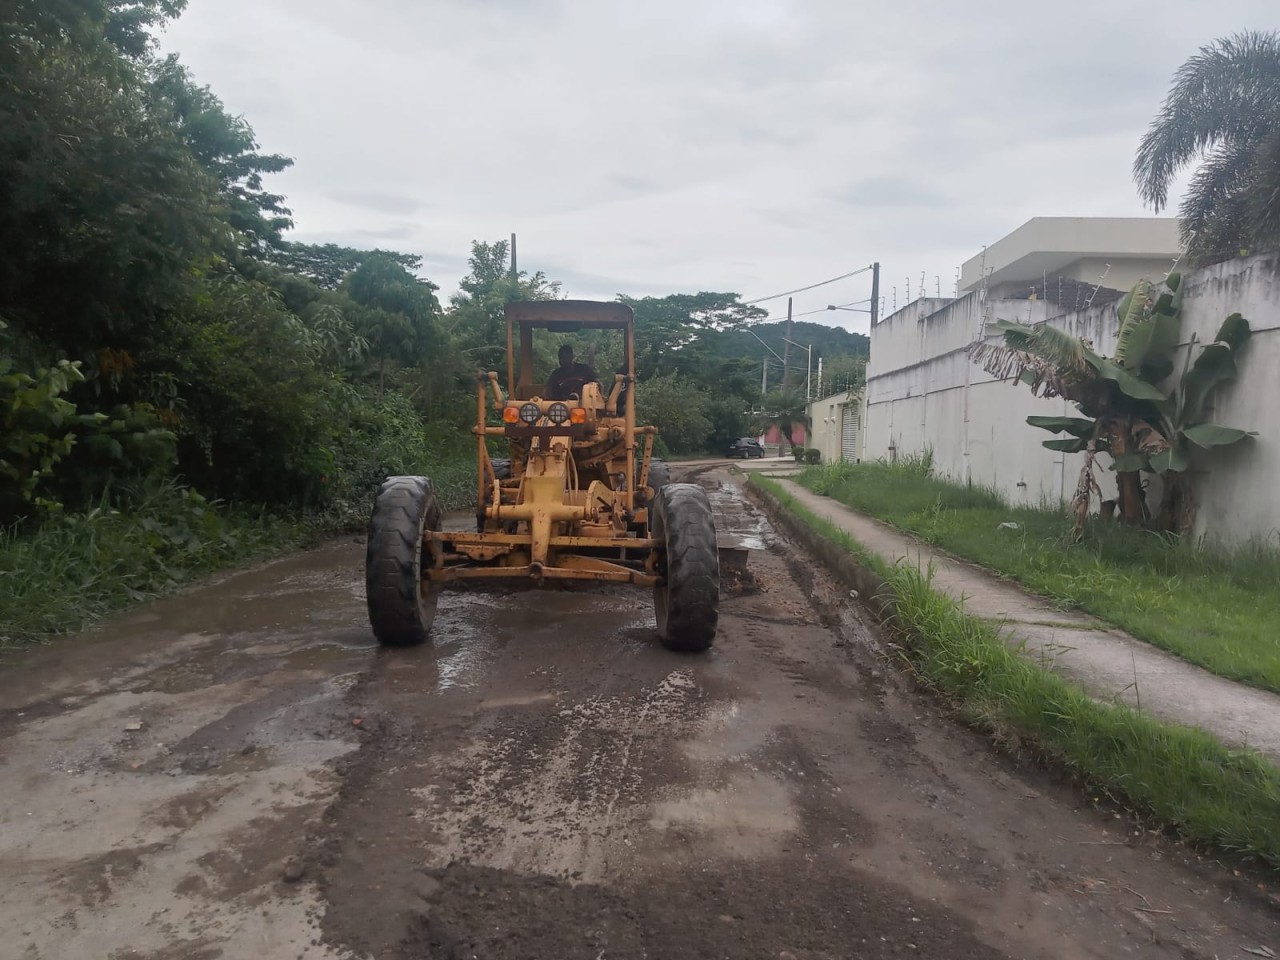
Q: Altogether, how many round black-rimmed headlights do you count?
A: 2